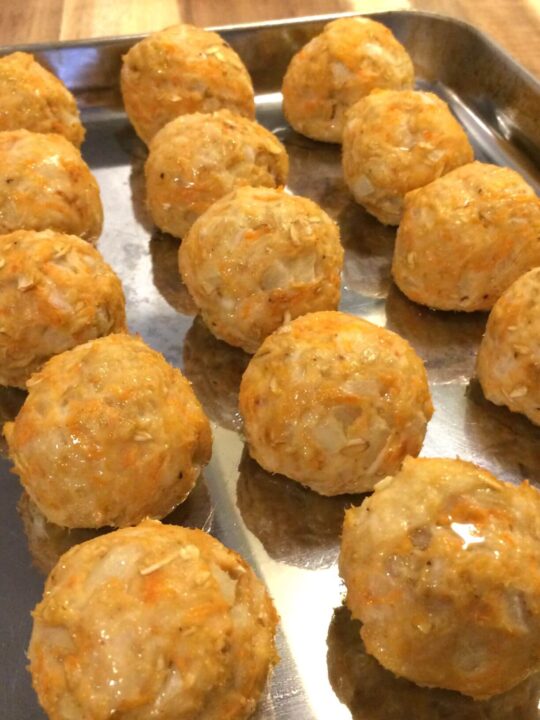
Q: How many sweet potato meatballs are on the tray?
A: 14